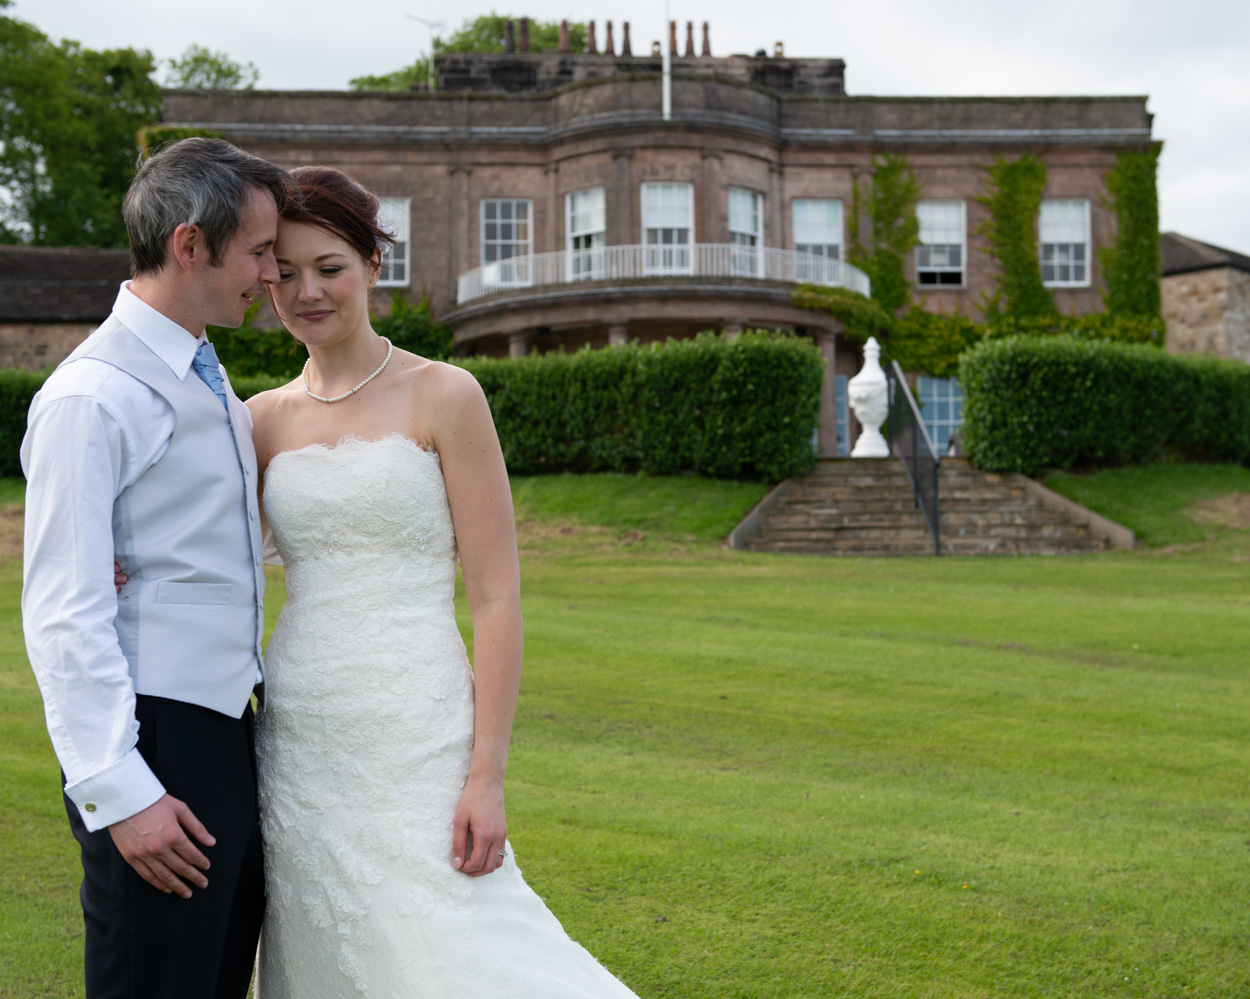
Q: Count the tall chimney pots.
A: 9